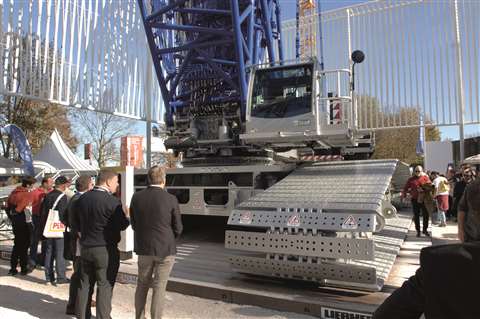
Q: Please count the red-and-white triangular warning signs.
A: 3